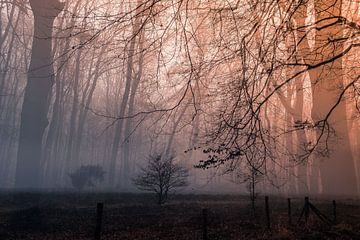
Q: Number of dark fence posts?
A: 6